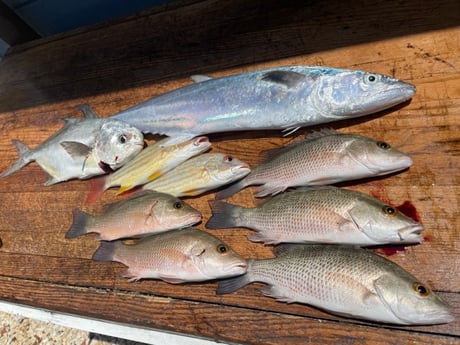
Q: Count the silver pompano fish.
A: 1